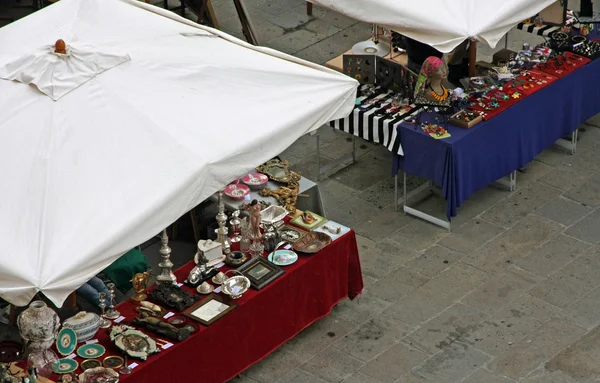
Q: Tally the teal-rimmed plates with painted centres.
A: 3